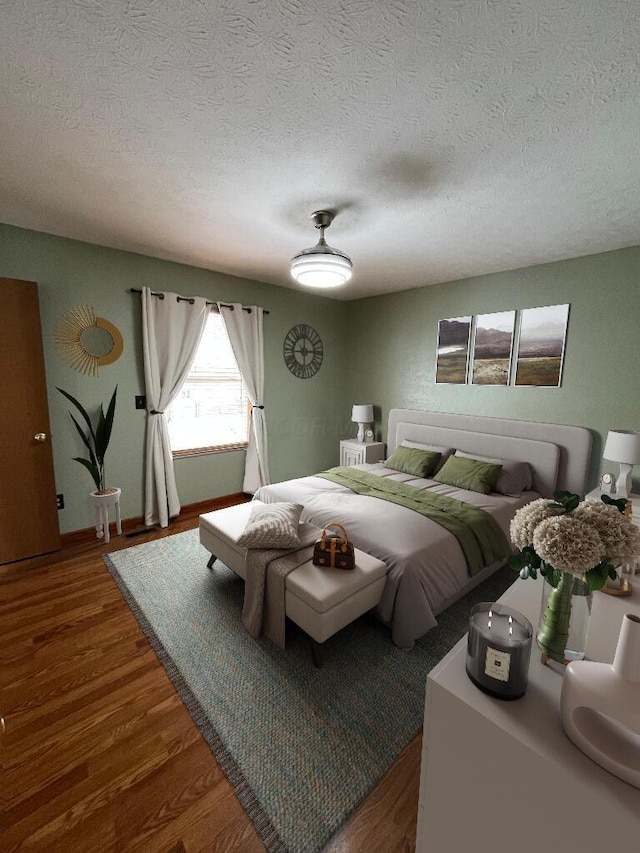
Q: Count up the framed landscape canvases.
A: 3